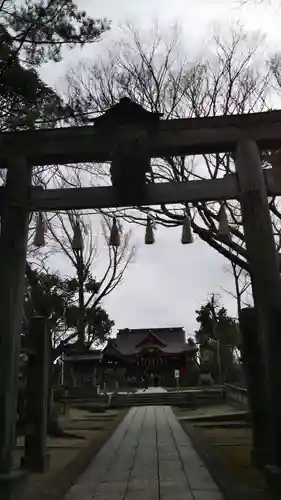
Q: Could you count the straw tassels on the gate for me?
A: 6